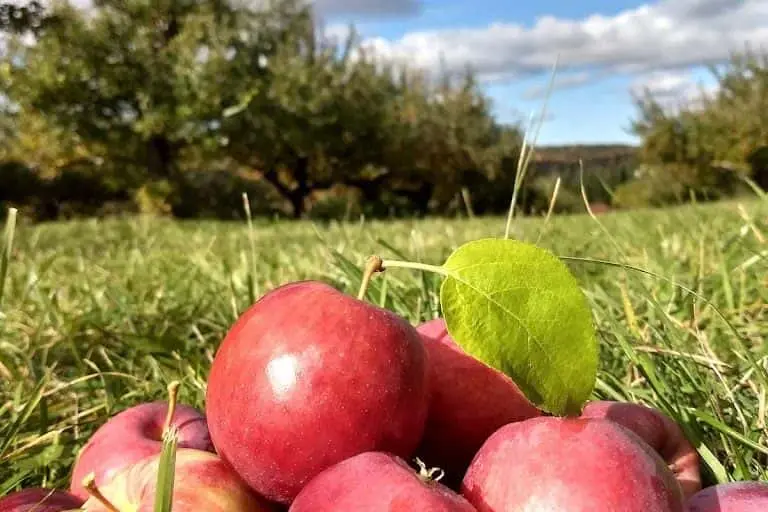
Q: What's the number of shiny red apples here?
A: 9